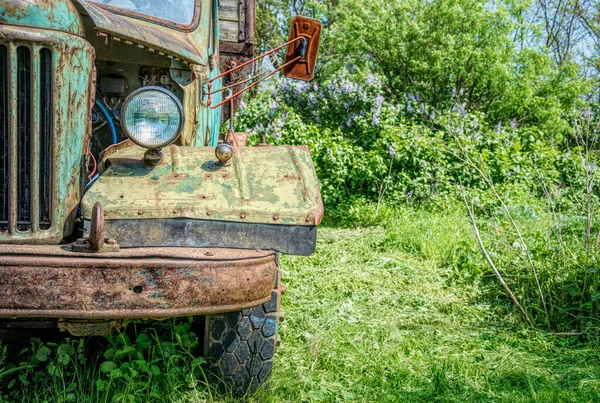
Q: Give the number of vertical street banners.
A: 0